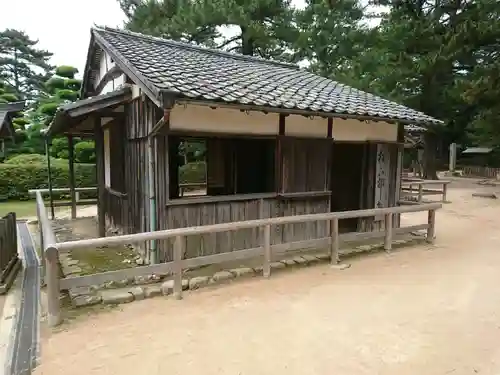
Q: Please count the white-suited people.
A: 0